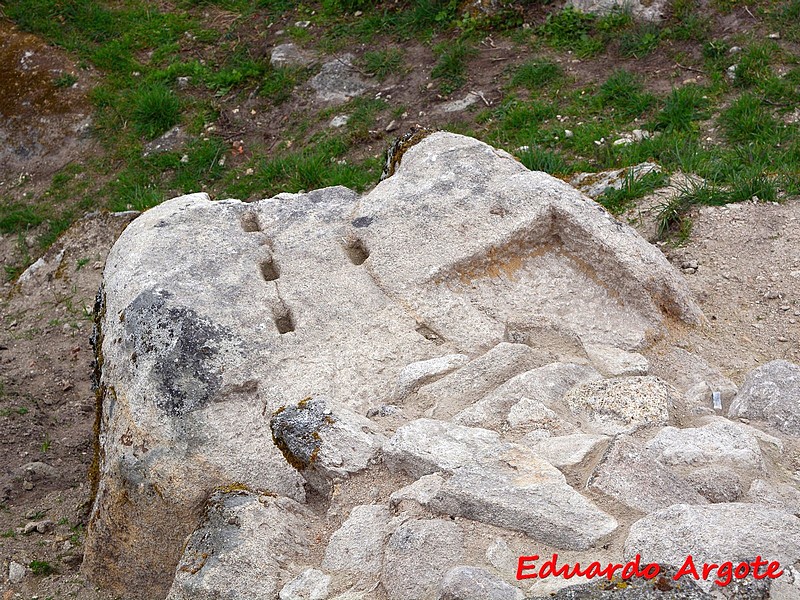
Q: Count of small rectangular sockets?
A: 5